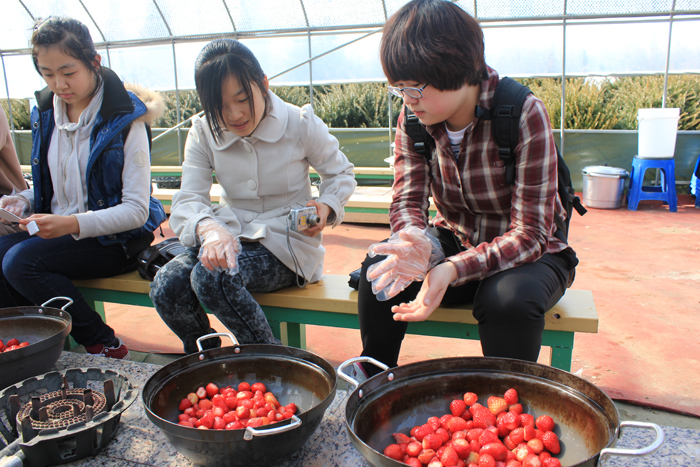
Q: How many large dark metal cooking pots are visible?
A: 3